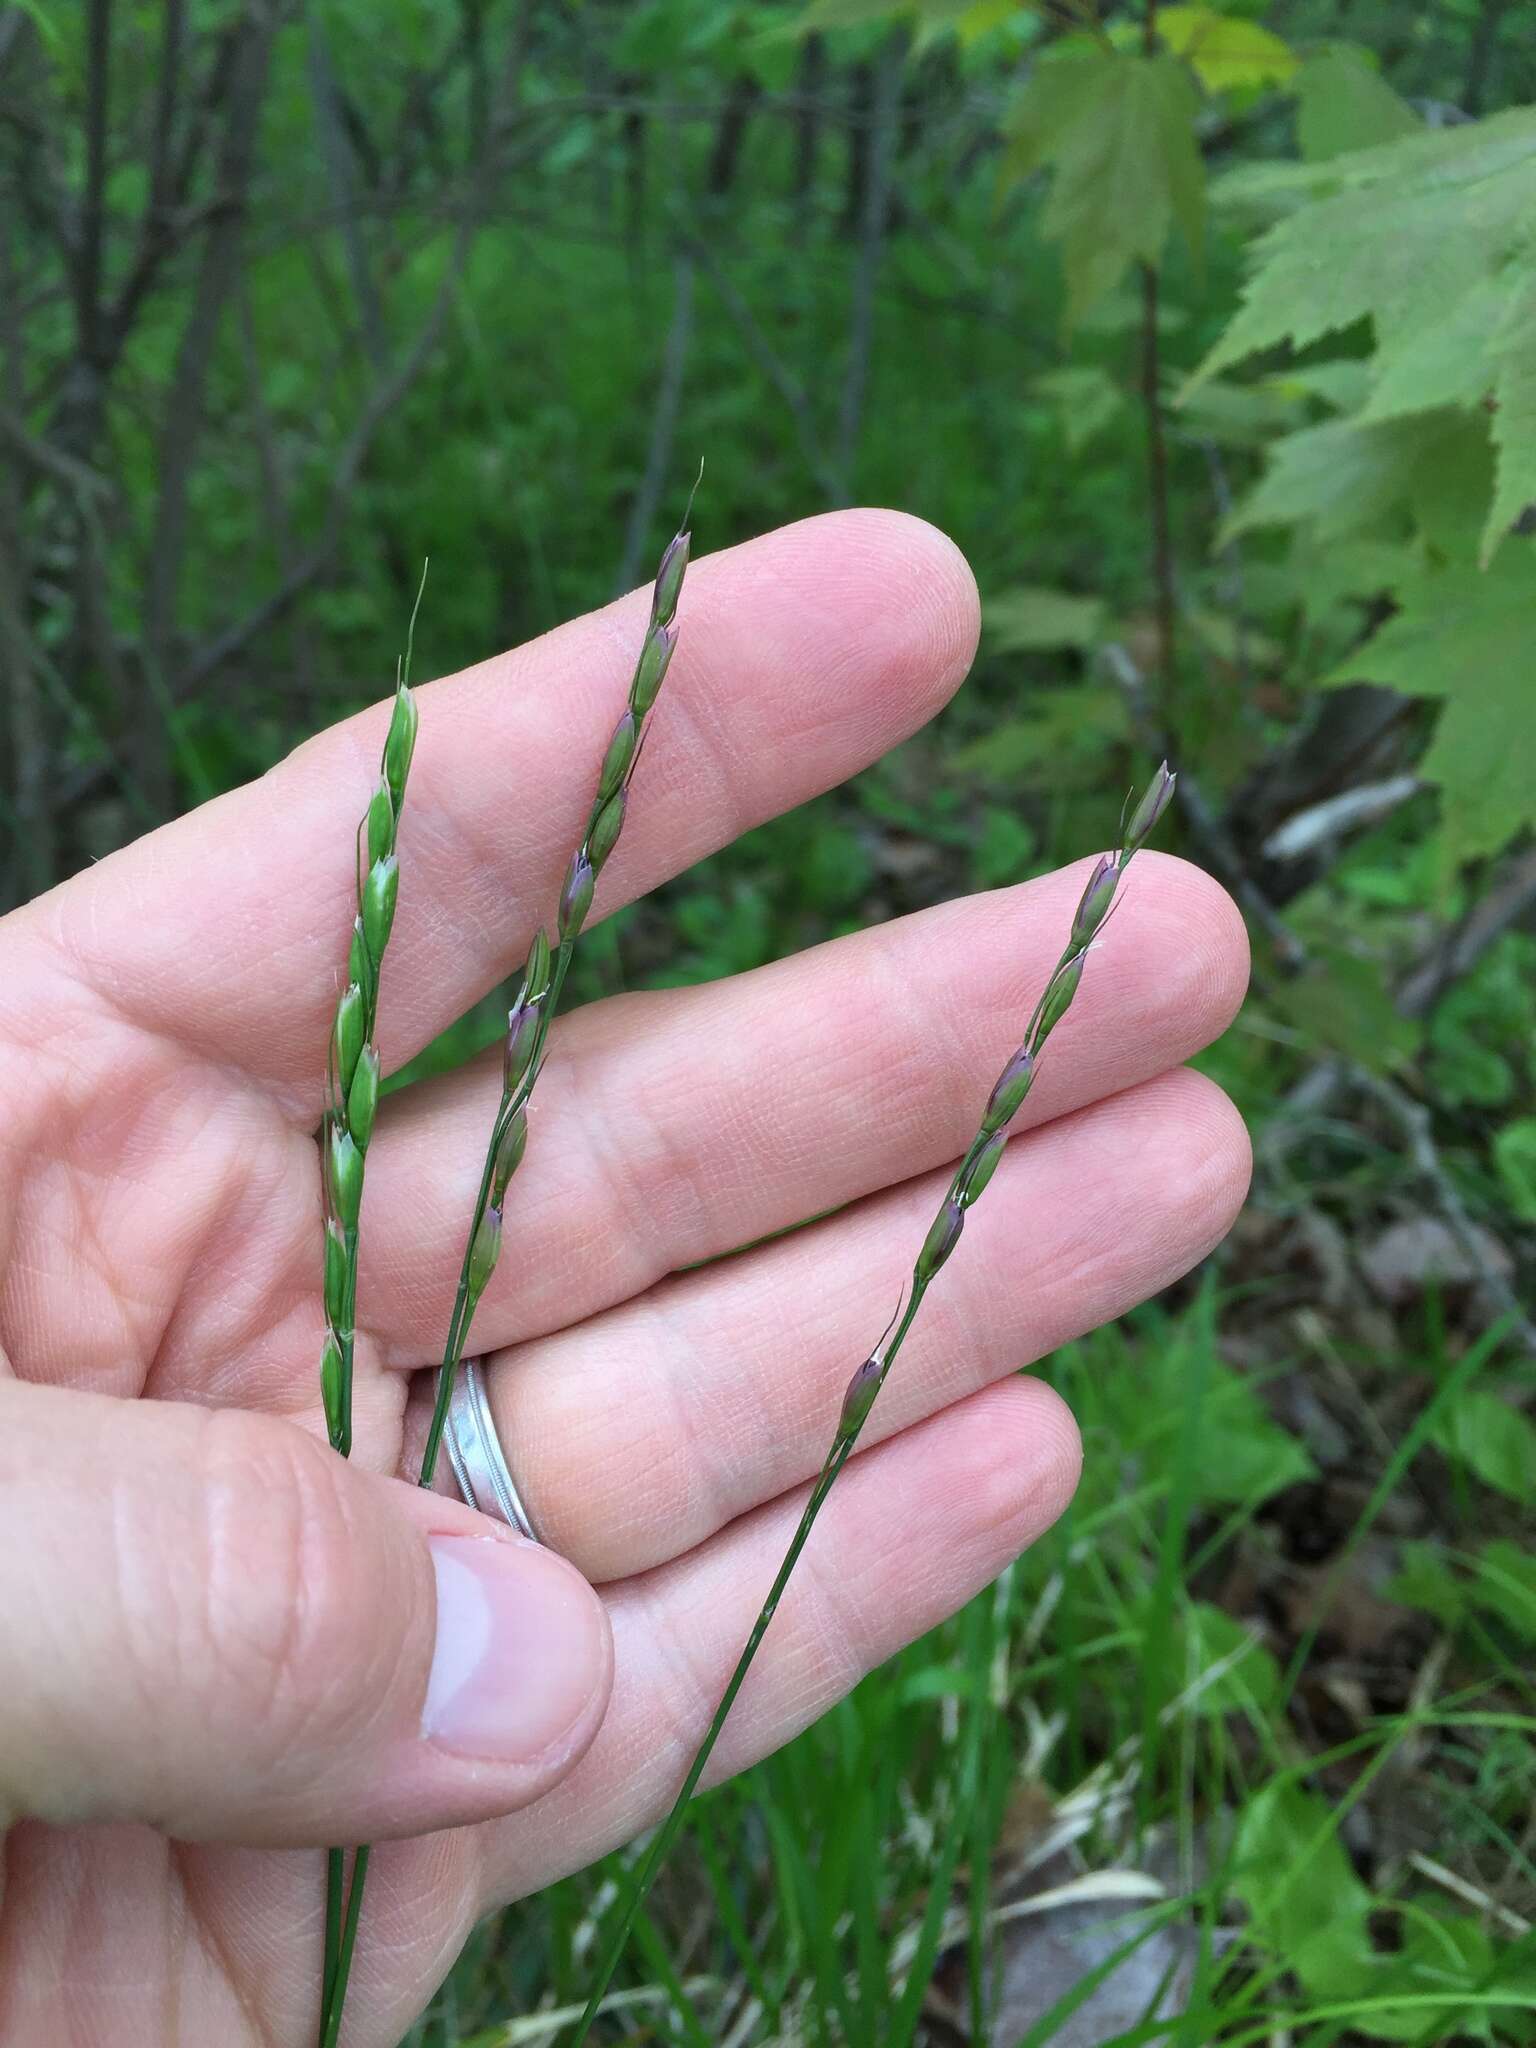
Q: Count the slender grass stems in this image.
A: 3